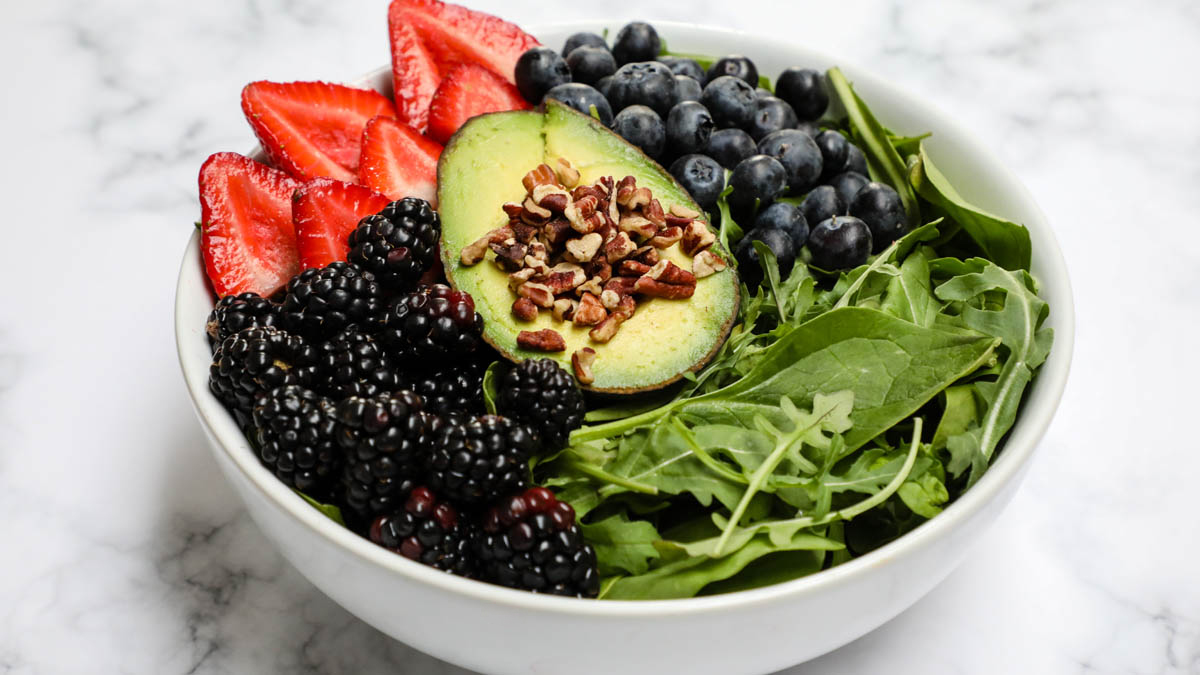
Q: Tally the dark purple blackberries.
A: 13